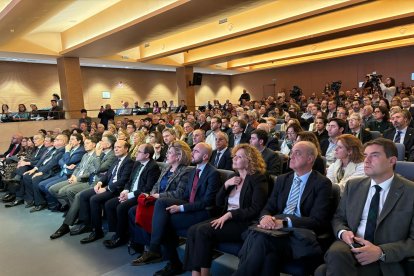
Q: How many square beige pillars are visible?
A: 2